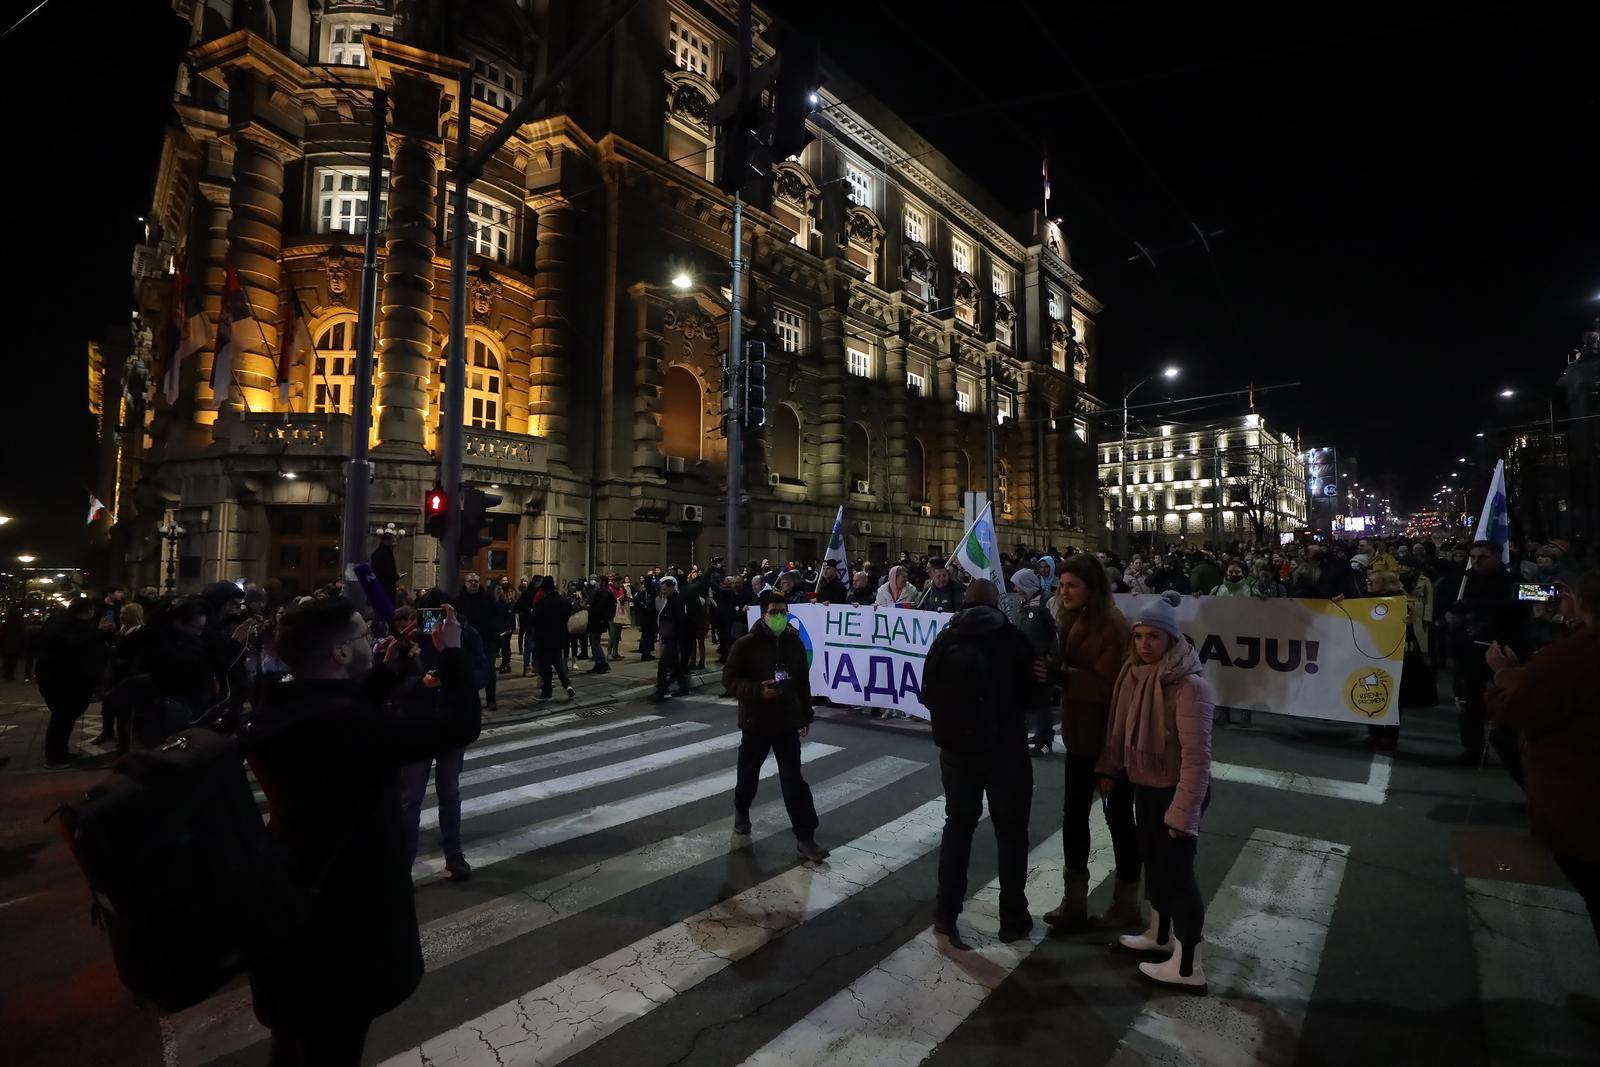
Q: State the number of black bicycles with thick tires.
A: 0